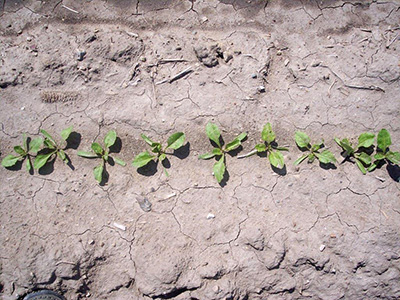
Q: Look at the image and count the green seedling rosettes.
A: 9